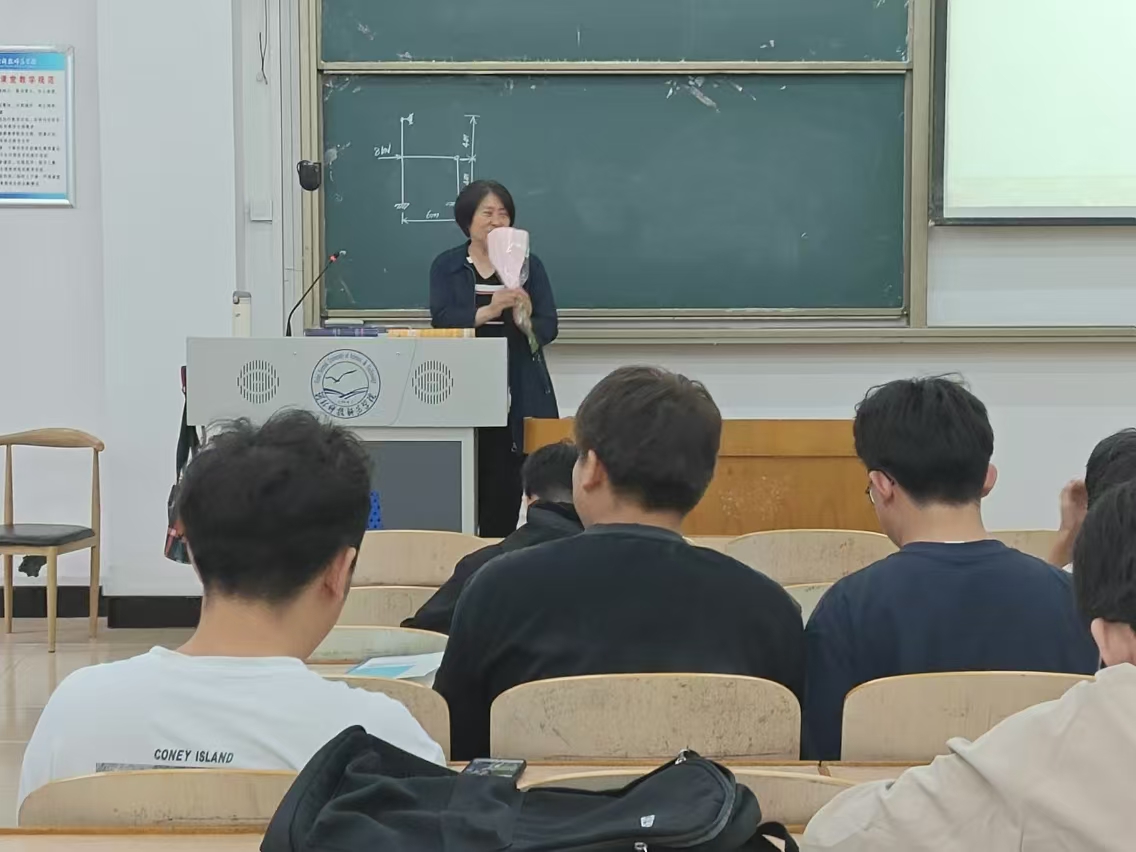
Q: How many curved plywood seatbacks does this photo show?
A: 11